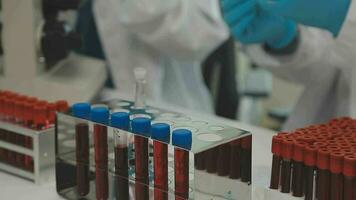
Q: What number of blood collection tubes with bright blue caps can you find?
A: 6